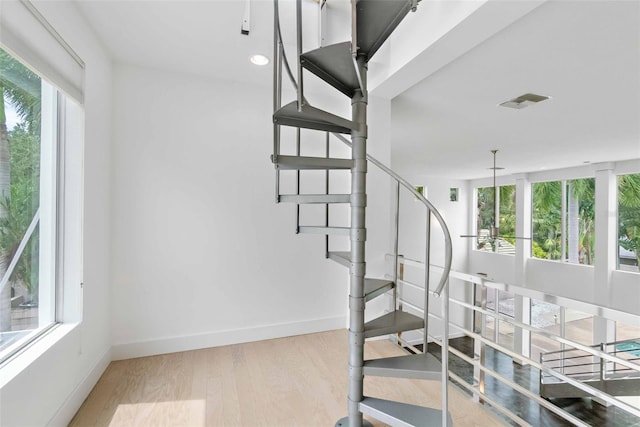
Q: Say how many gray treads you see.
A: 11